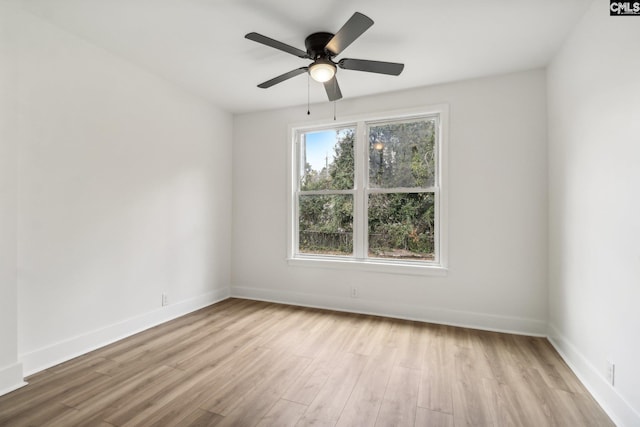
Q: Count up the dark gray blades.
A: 5